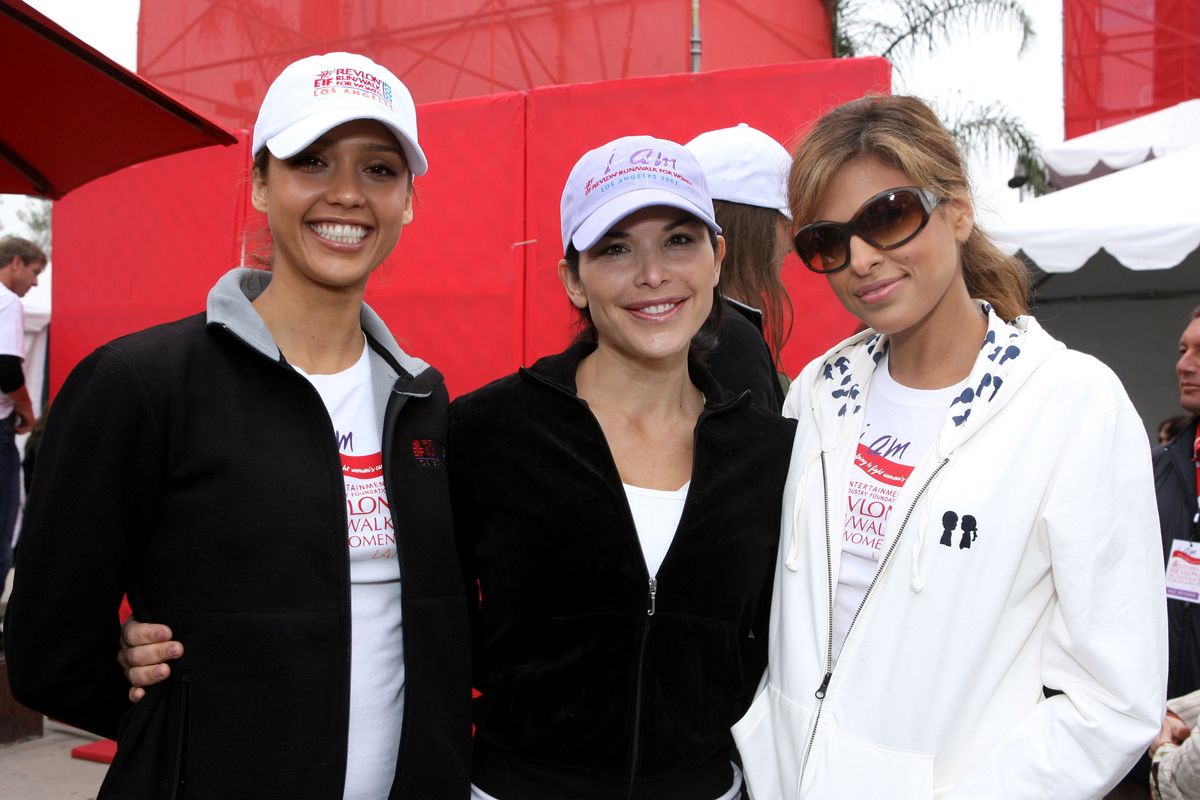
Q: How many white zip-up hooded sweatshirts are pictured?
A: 1